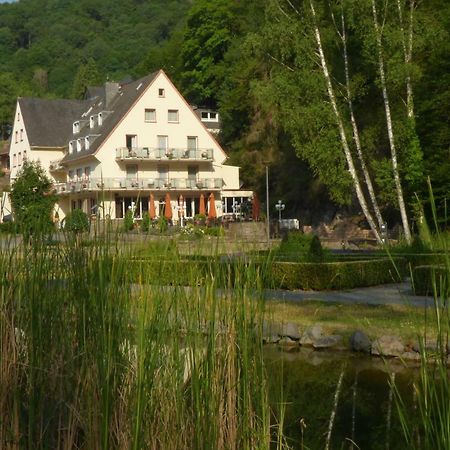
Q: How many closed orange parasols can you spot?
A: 6